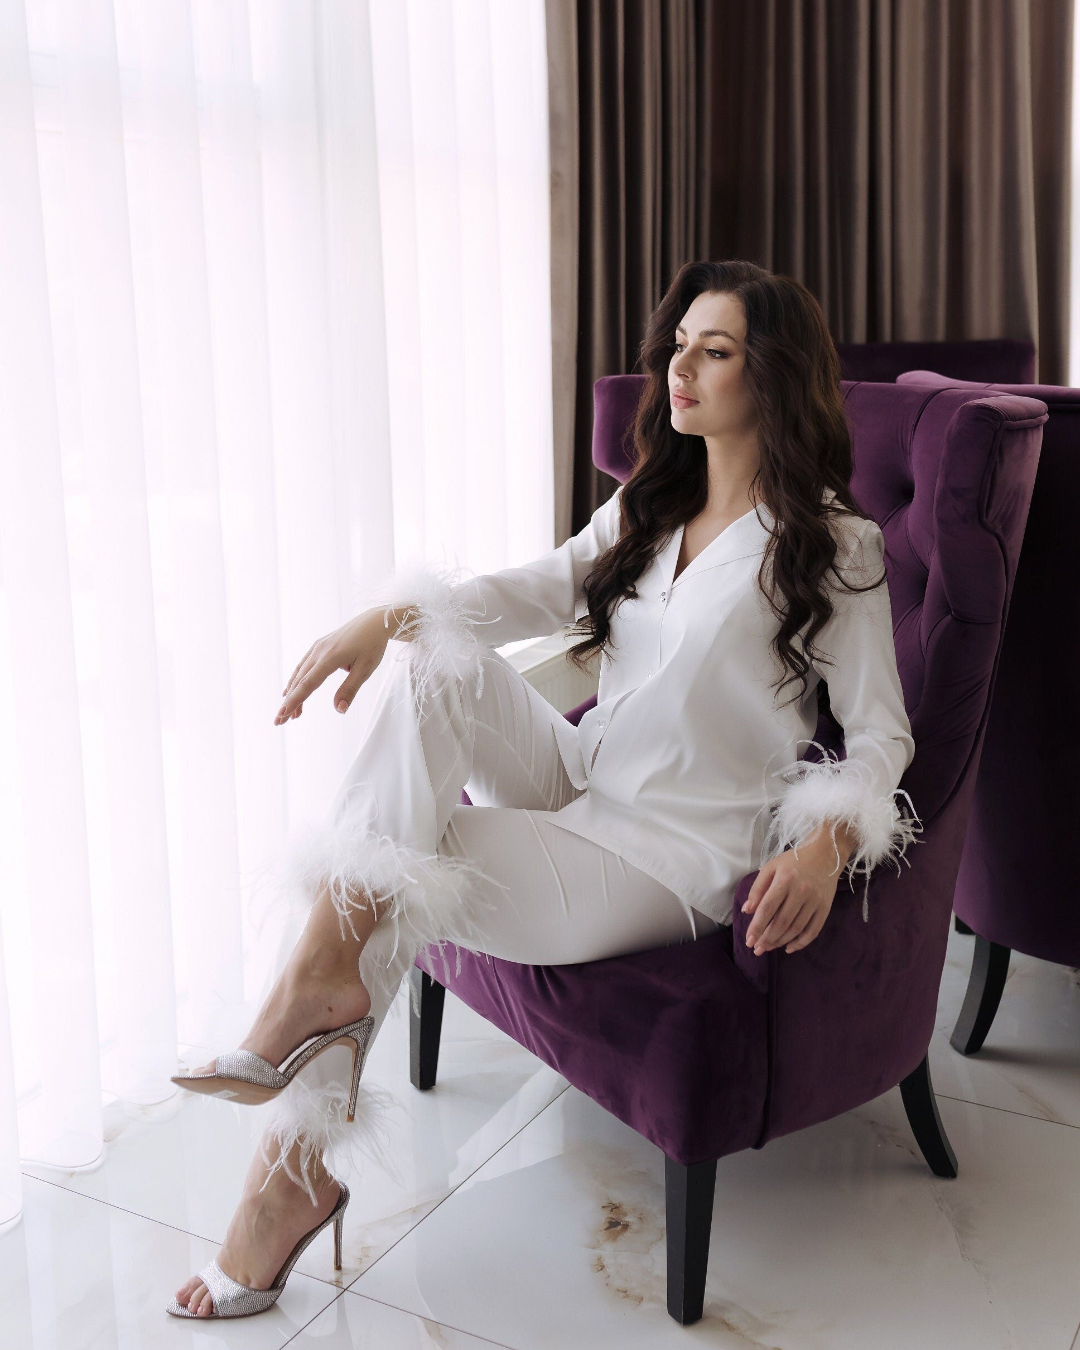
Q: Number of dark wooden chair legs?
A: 4